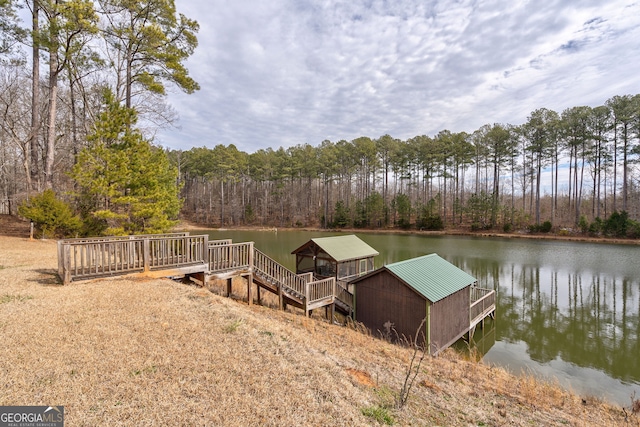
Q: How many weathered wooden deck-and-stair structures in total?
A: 1